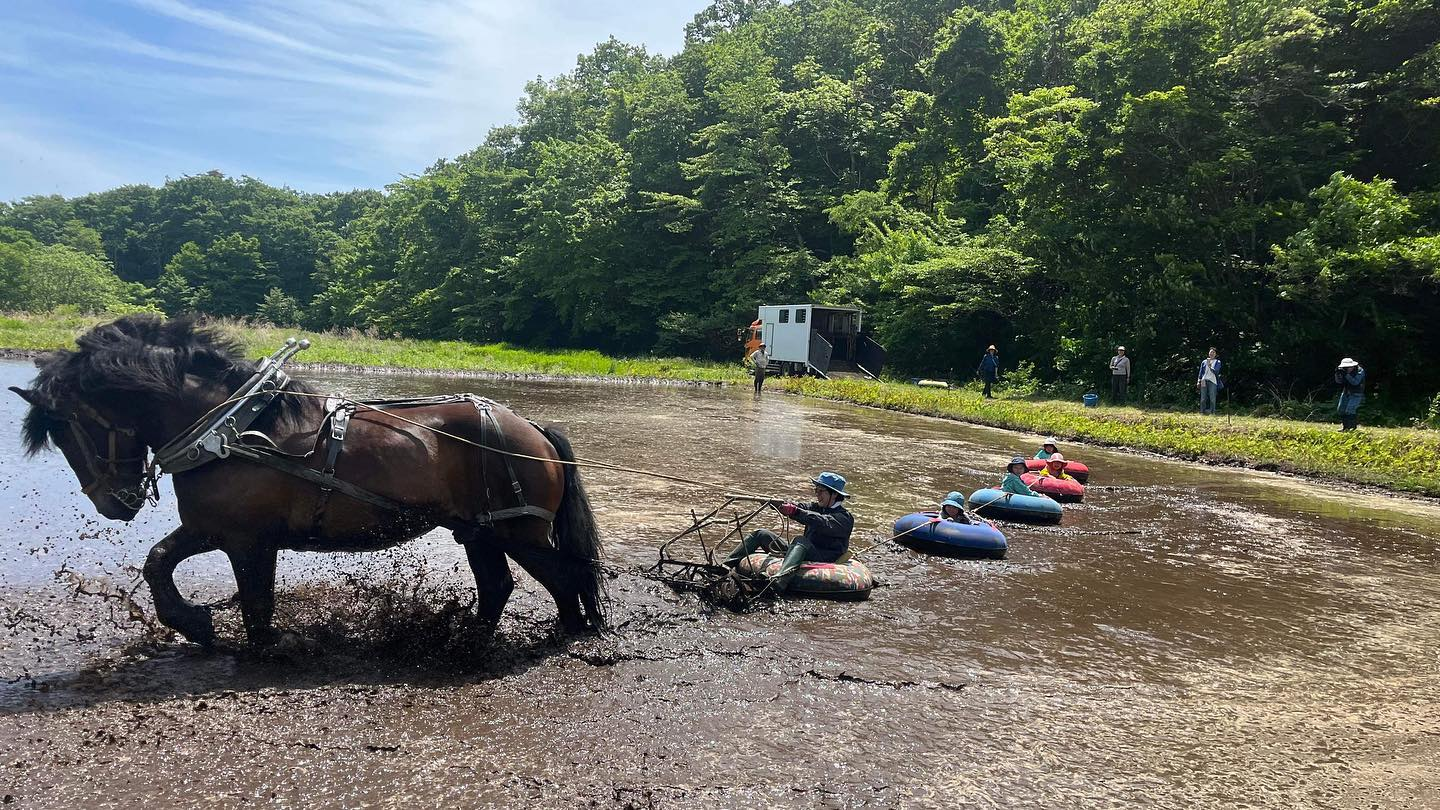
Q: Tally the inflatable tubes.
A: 5